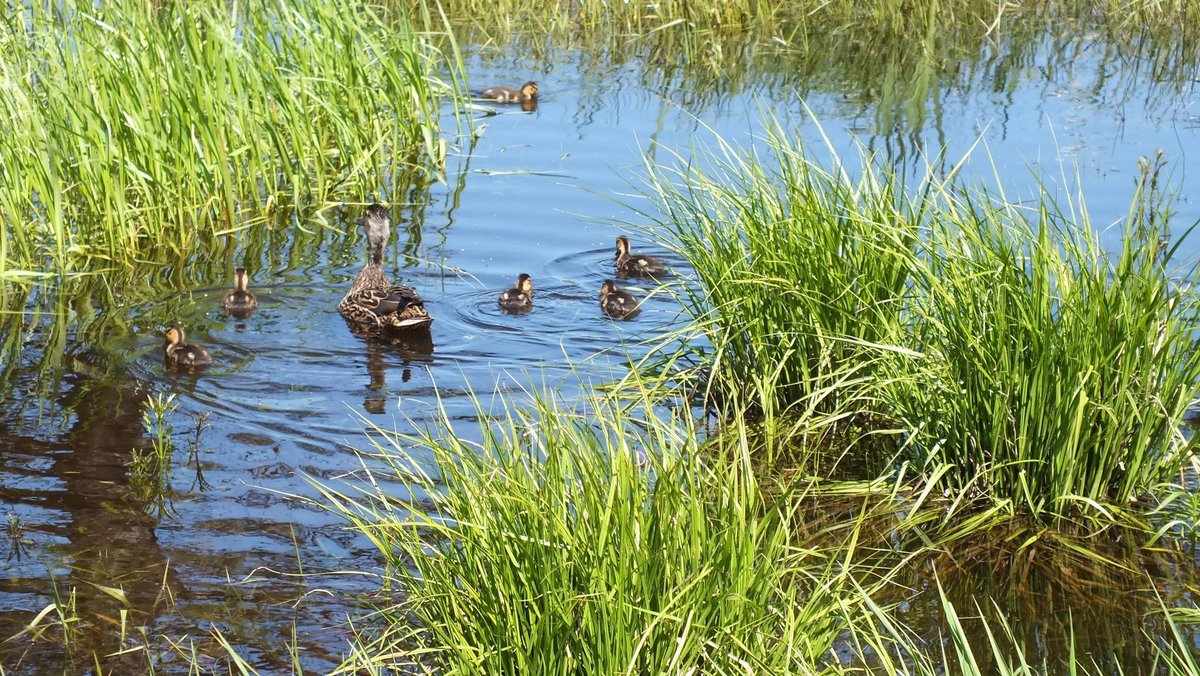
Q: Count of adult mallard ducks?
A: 1